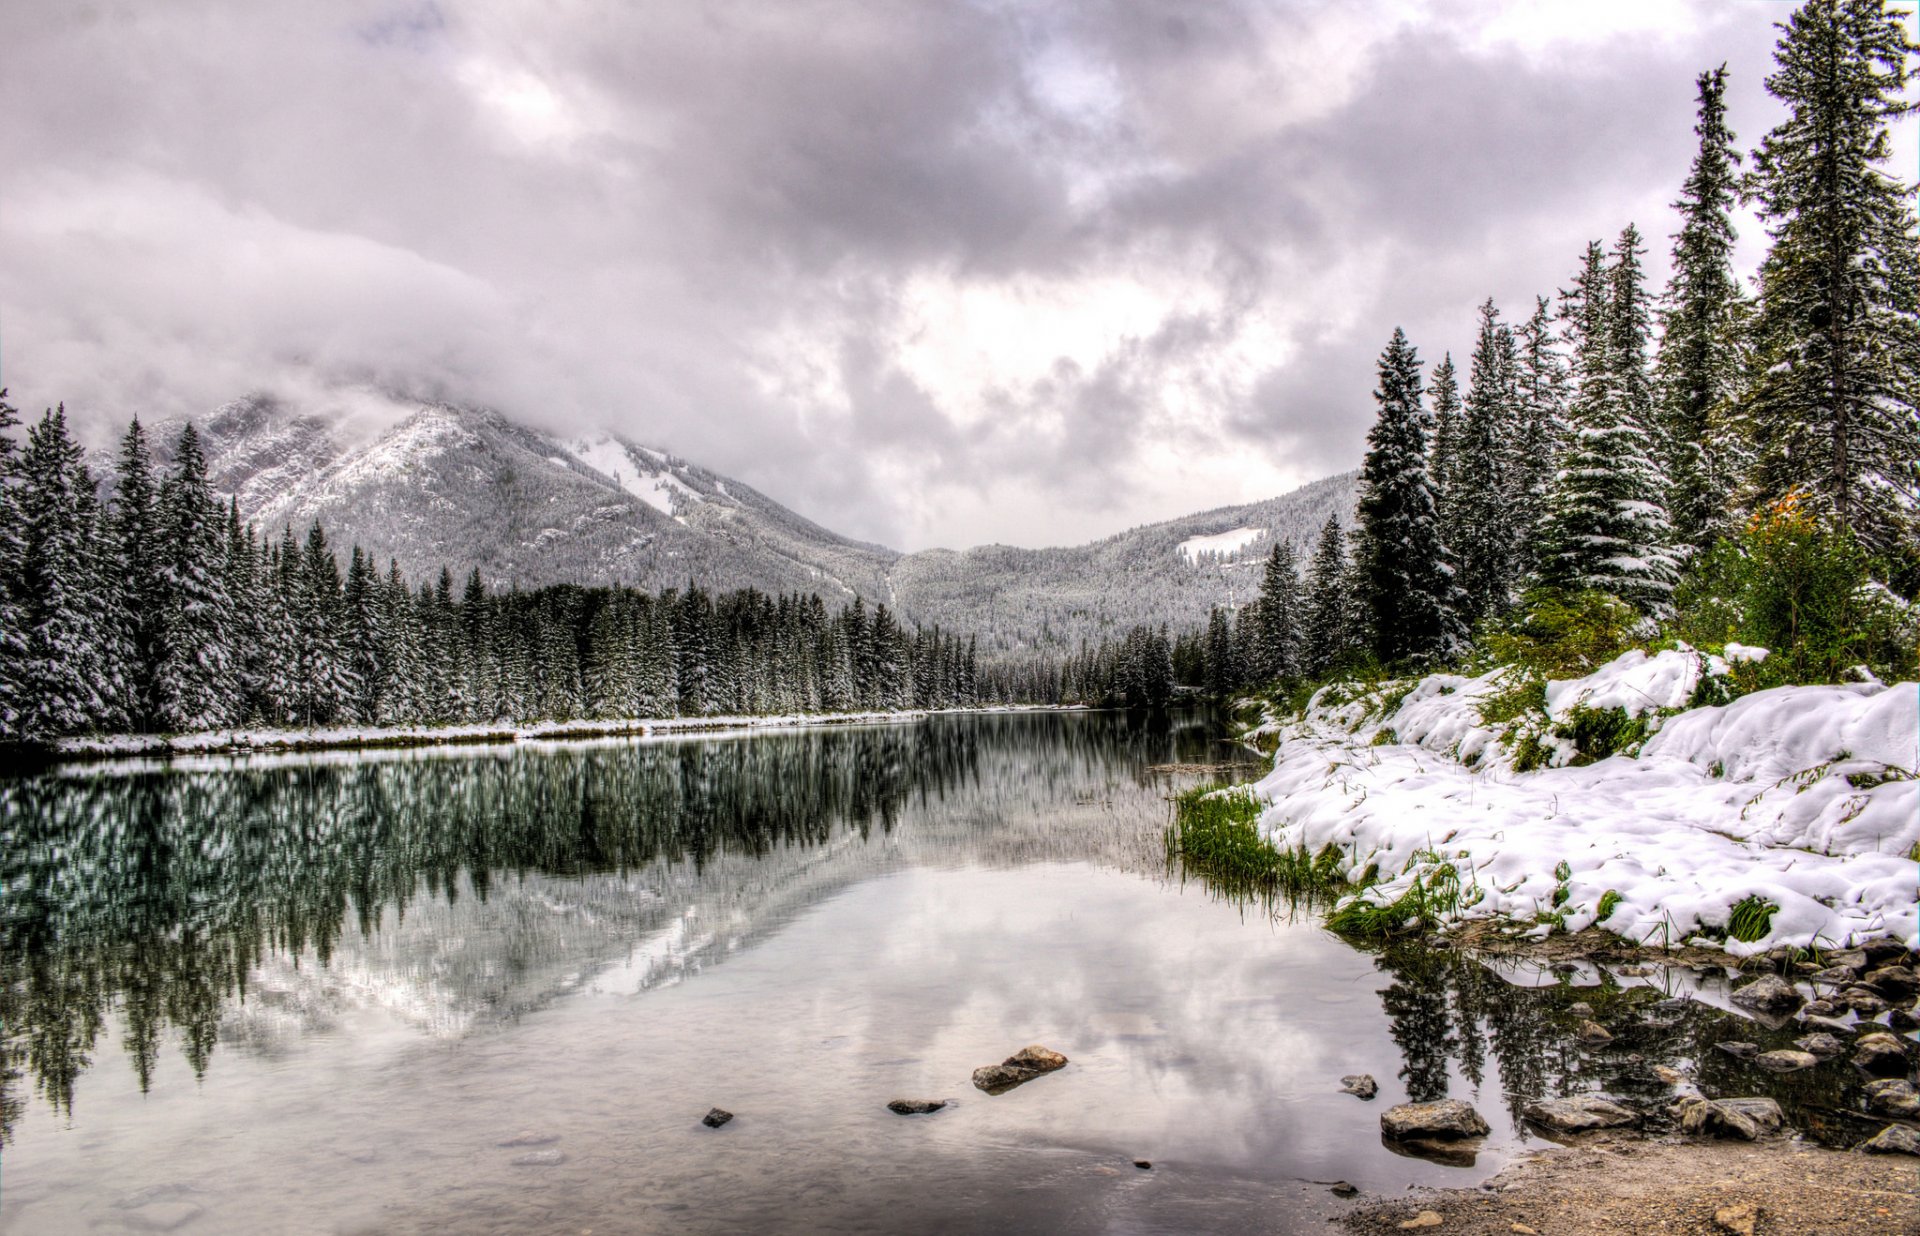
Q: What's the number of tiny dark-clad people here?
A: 0